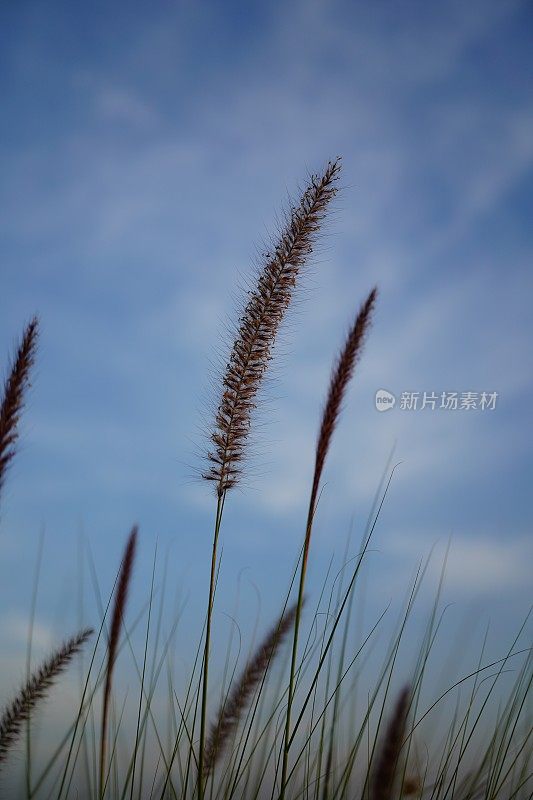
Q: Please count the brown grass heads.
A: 7